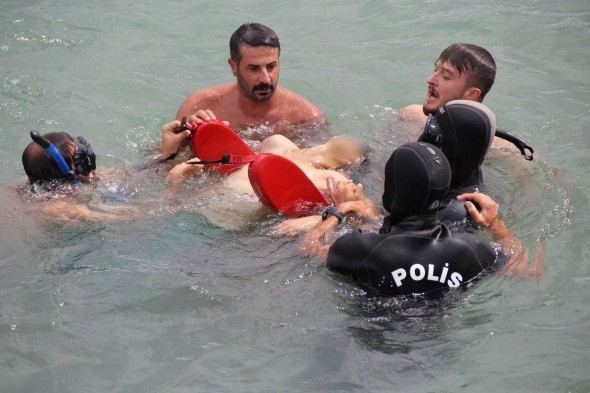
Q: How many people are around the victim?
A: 5